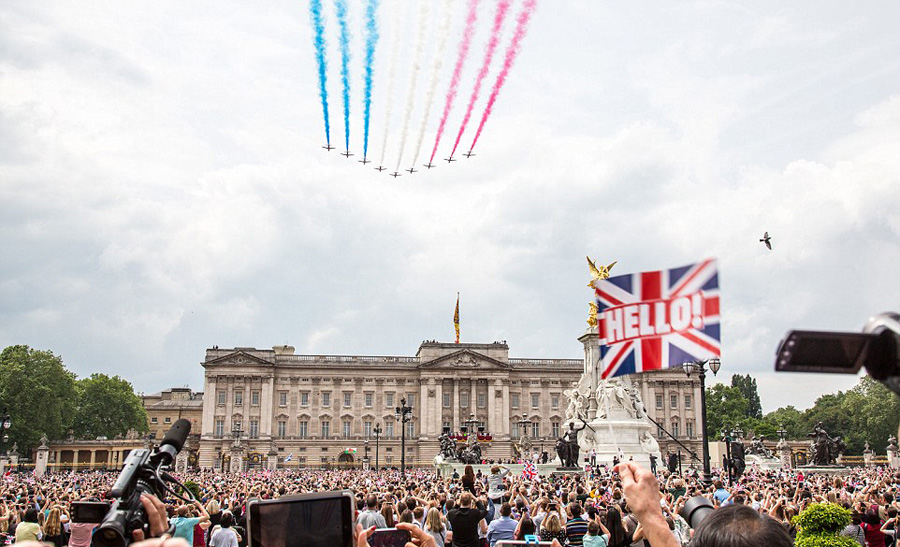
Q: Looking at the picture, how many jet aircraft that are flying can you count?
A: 9